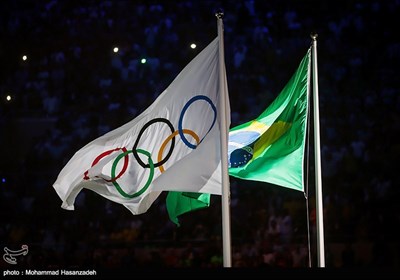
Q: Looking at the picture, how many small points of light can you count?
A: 5